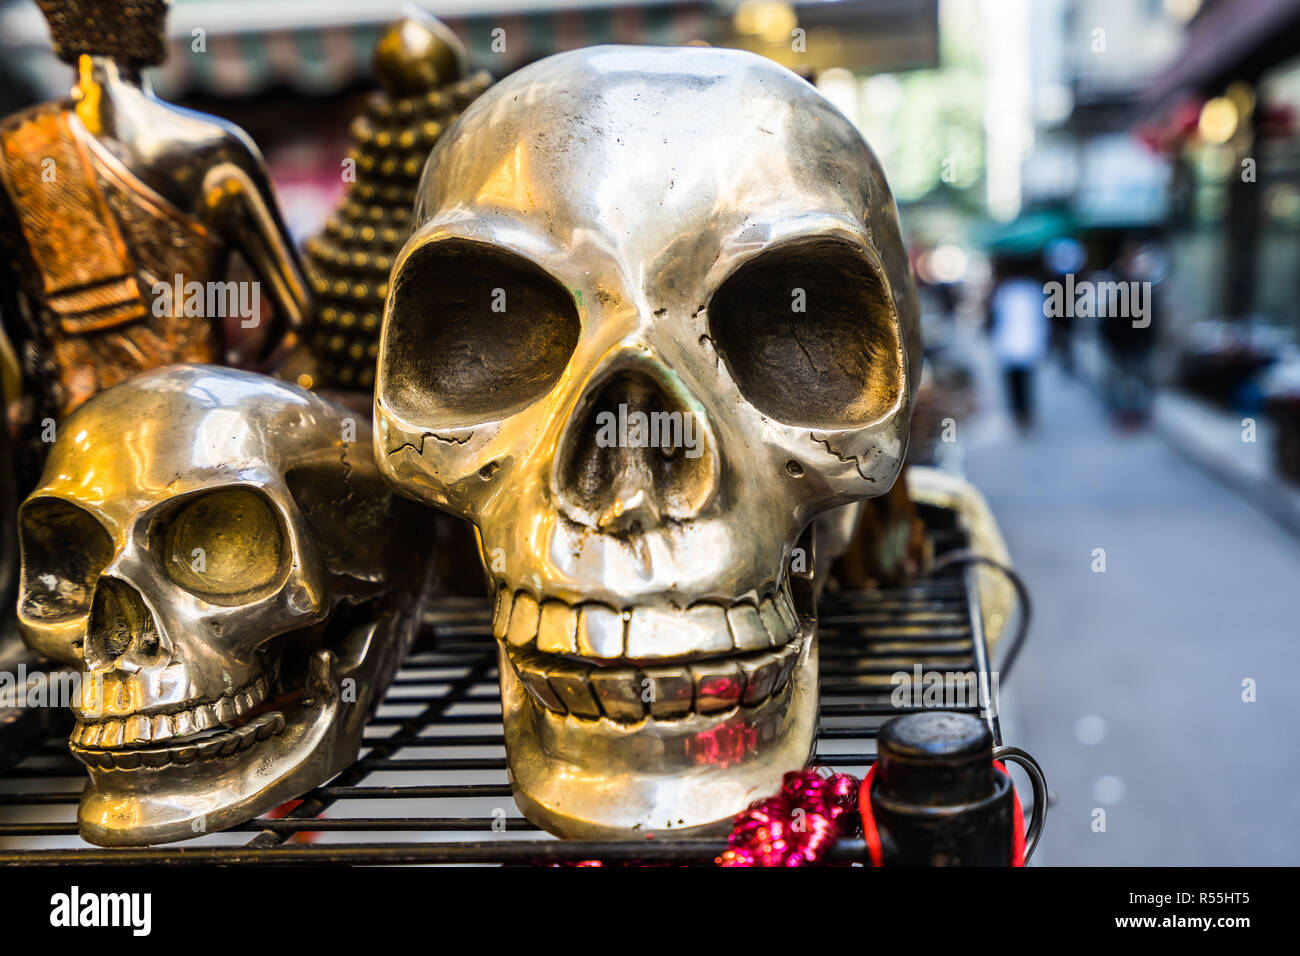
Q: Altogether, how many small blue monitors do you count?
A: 0